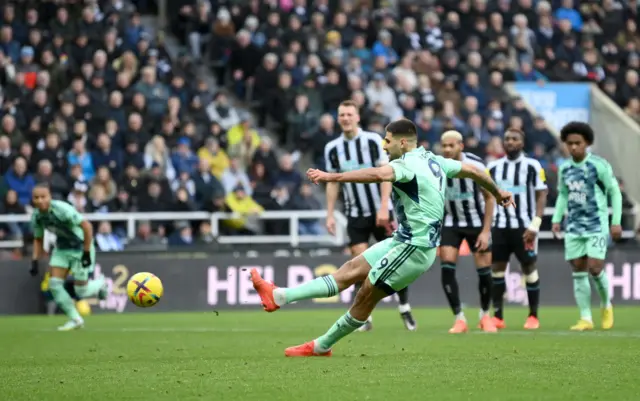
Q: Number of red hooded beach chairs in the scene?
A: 0